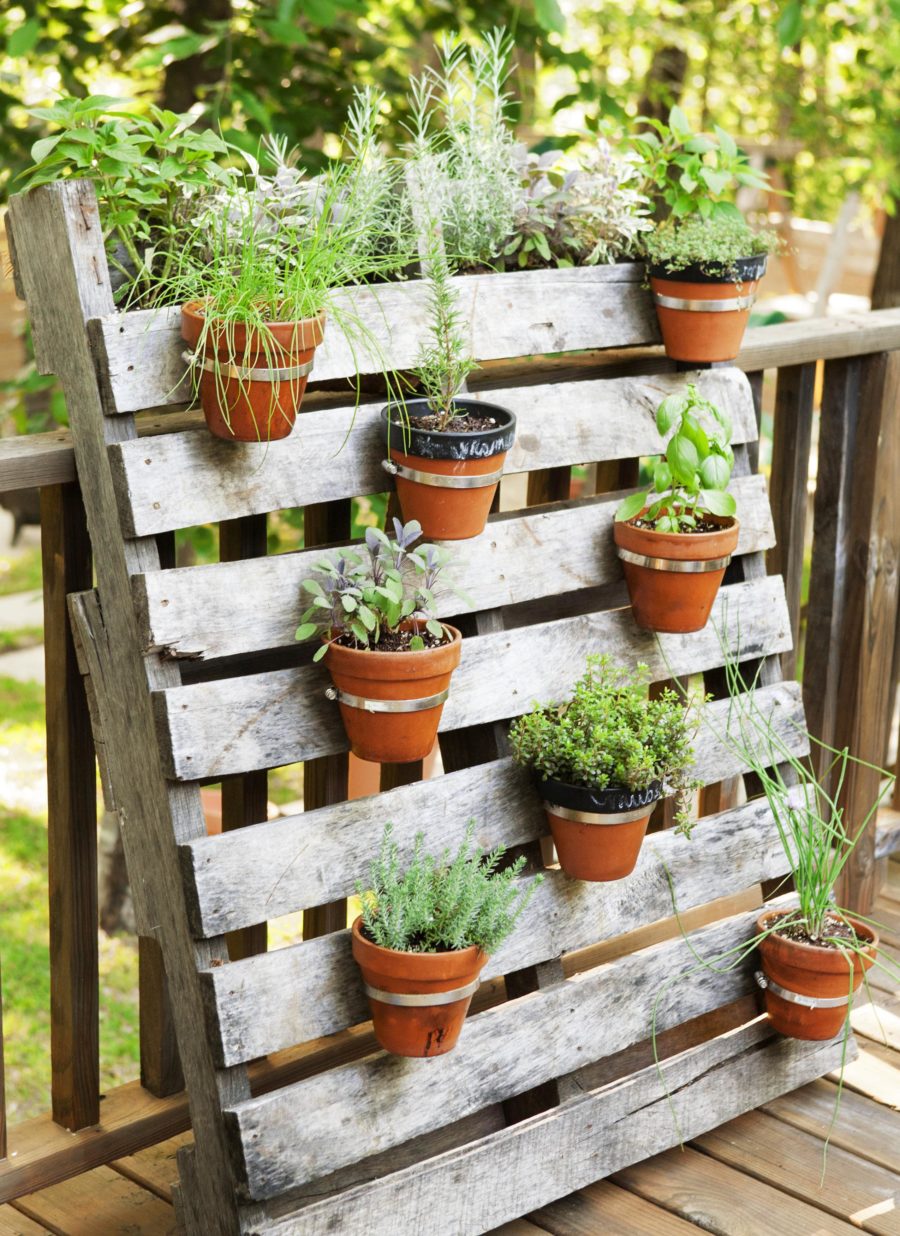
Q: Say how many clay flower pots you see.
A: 8